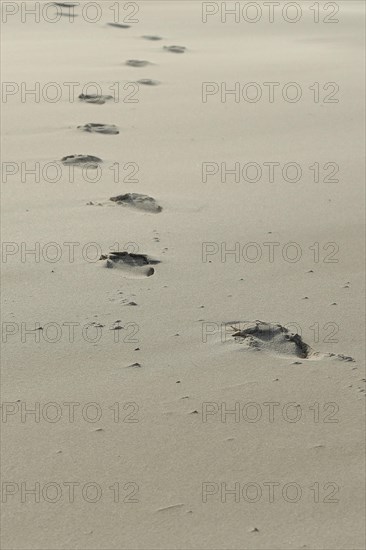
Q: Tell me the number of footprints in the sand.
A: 13